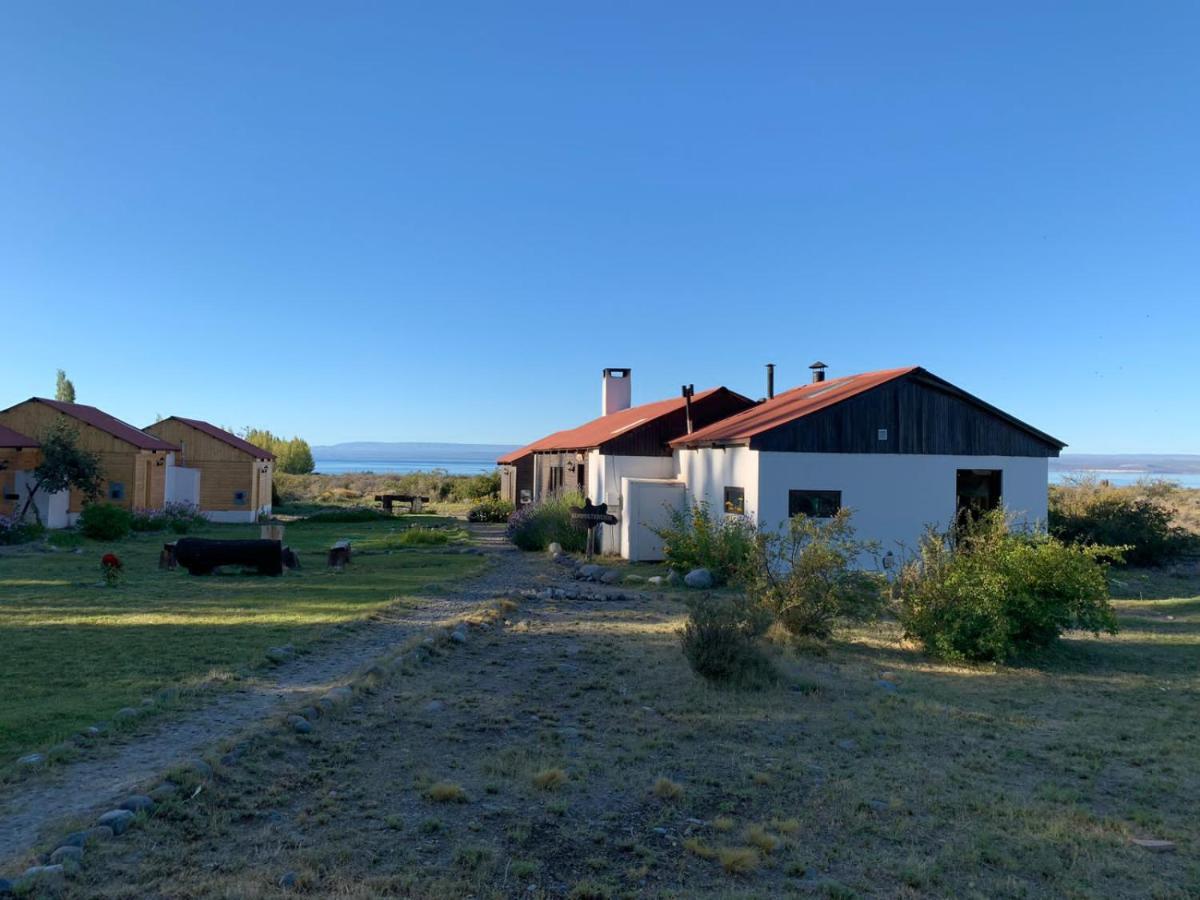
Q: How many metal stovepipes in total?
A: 3